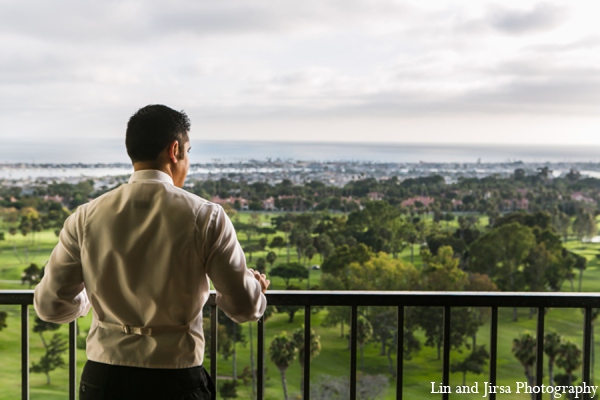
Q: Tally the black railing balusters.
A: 11